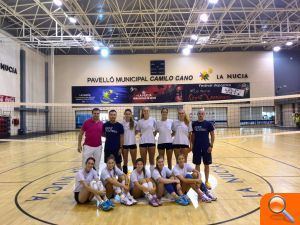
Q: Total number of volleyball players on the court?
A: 9